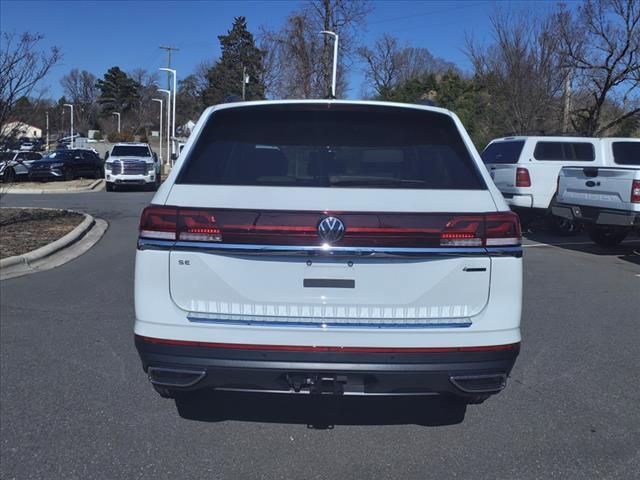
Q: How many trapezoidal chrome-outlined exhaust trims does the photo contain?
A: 2